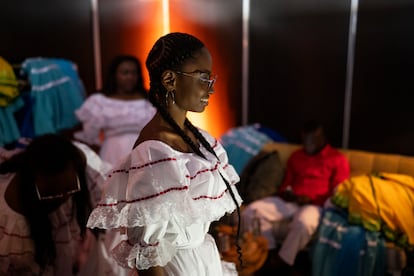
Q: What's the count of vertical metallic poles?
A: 4